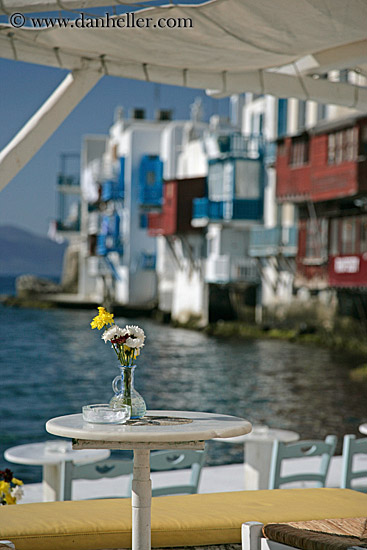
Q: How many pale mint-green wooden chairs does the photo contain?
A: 4